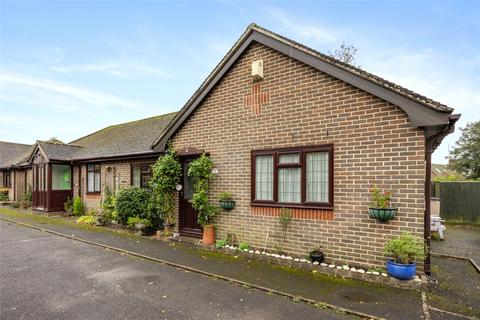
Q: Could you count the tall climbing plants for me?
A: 2